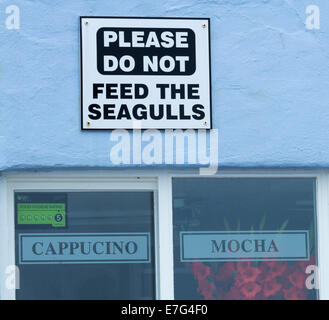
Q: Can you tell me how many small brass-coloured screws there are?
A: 4